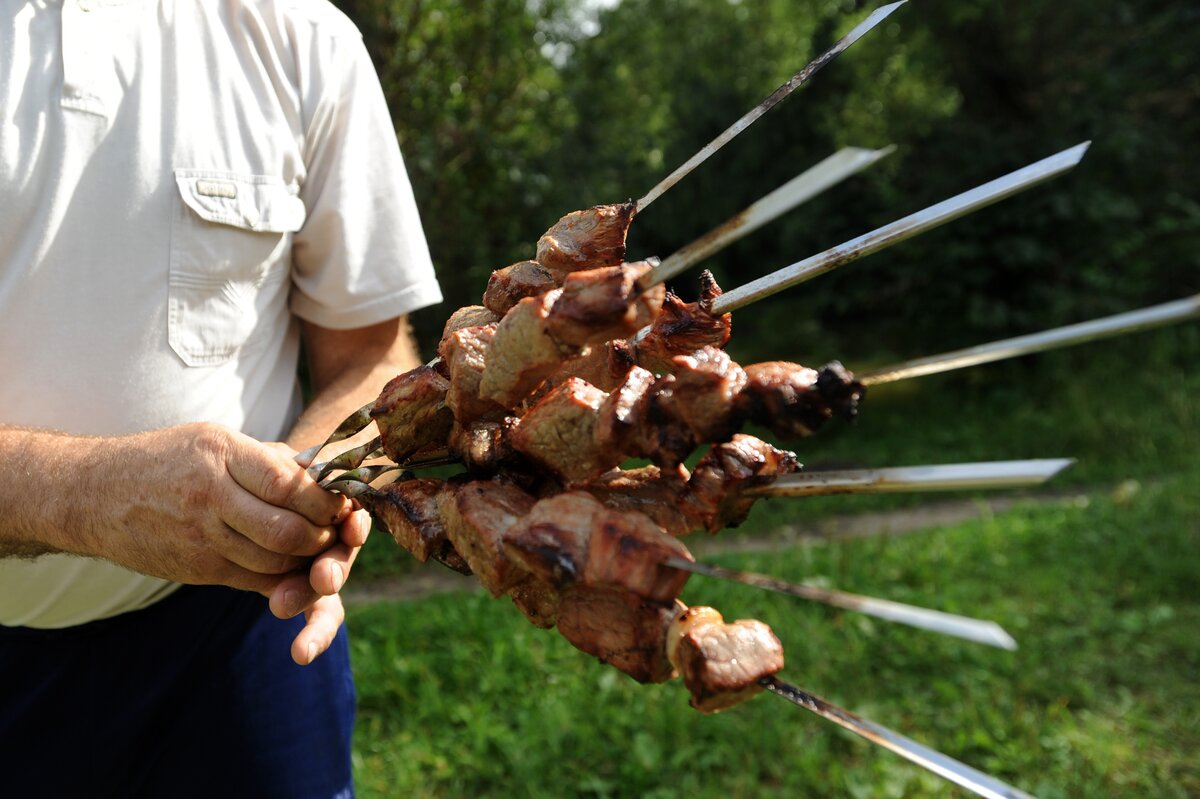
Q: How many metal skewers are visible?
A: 7